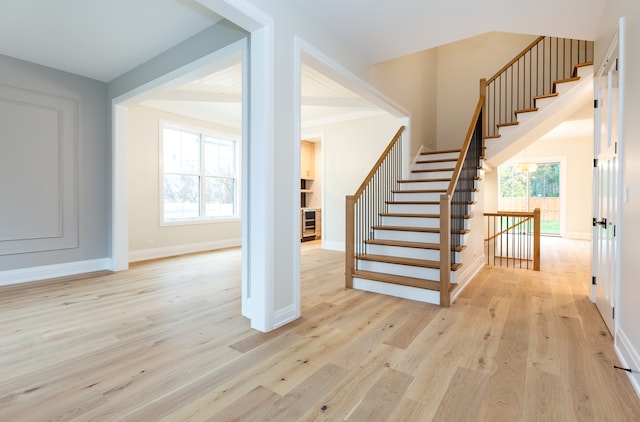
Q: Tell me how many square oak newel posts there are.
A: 4